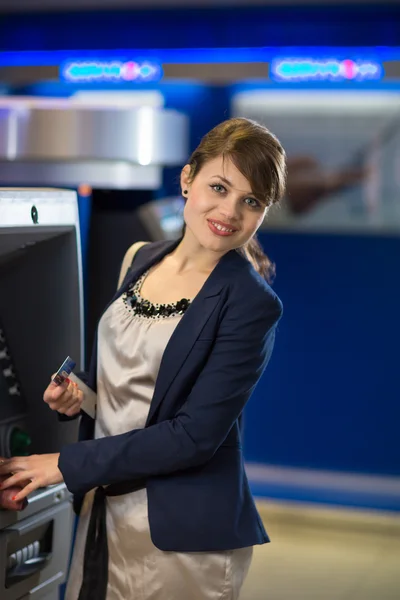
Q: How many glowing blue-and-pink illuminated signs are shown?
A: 2